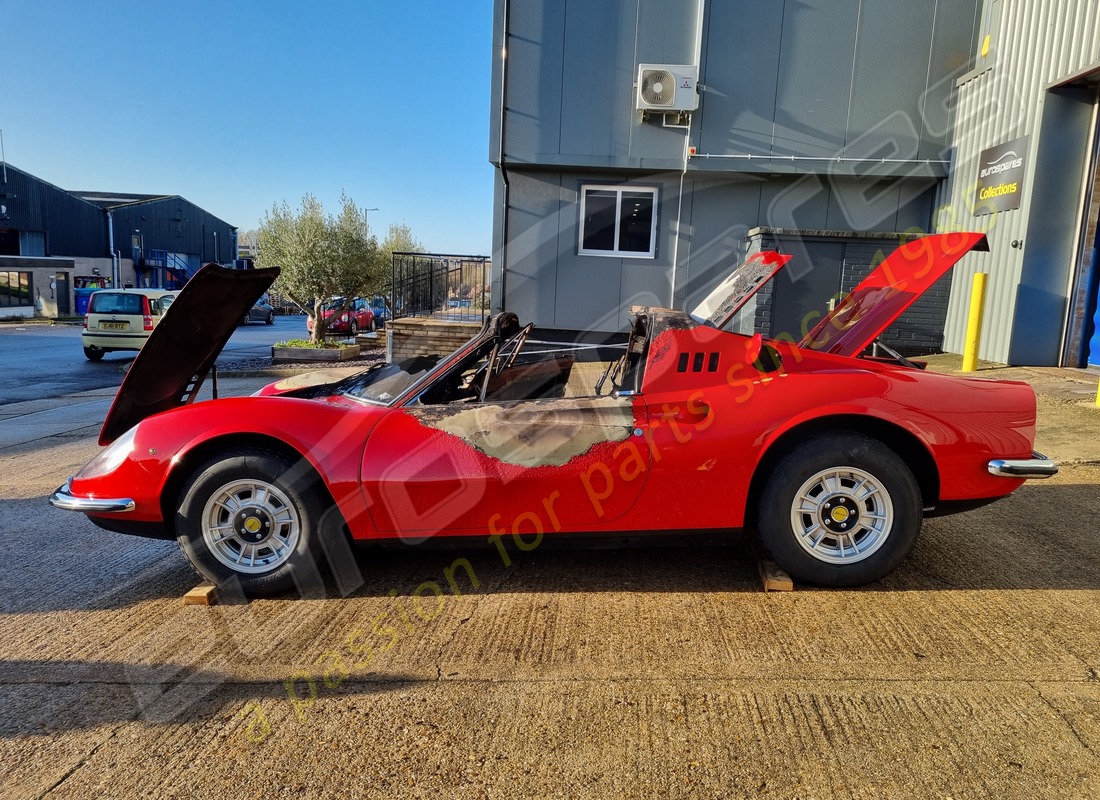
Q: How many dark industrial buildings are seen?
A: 2